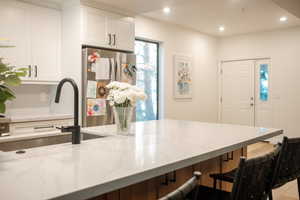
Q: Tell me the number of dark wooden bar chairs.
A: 3